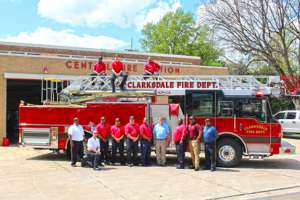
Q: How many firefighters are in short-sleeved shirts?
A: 13